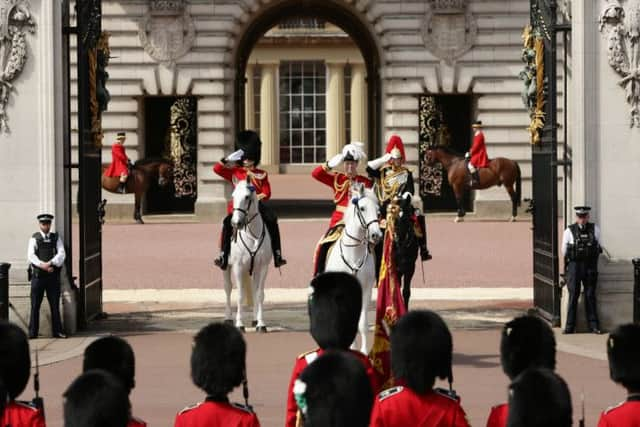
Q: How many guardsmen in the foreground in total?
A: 10